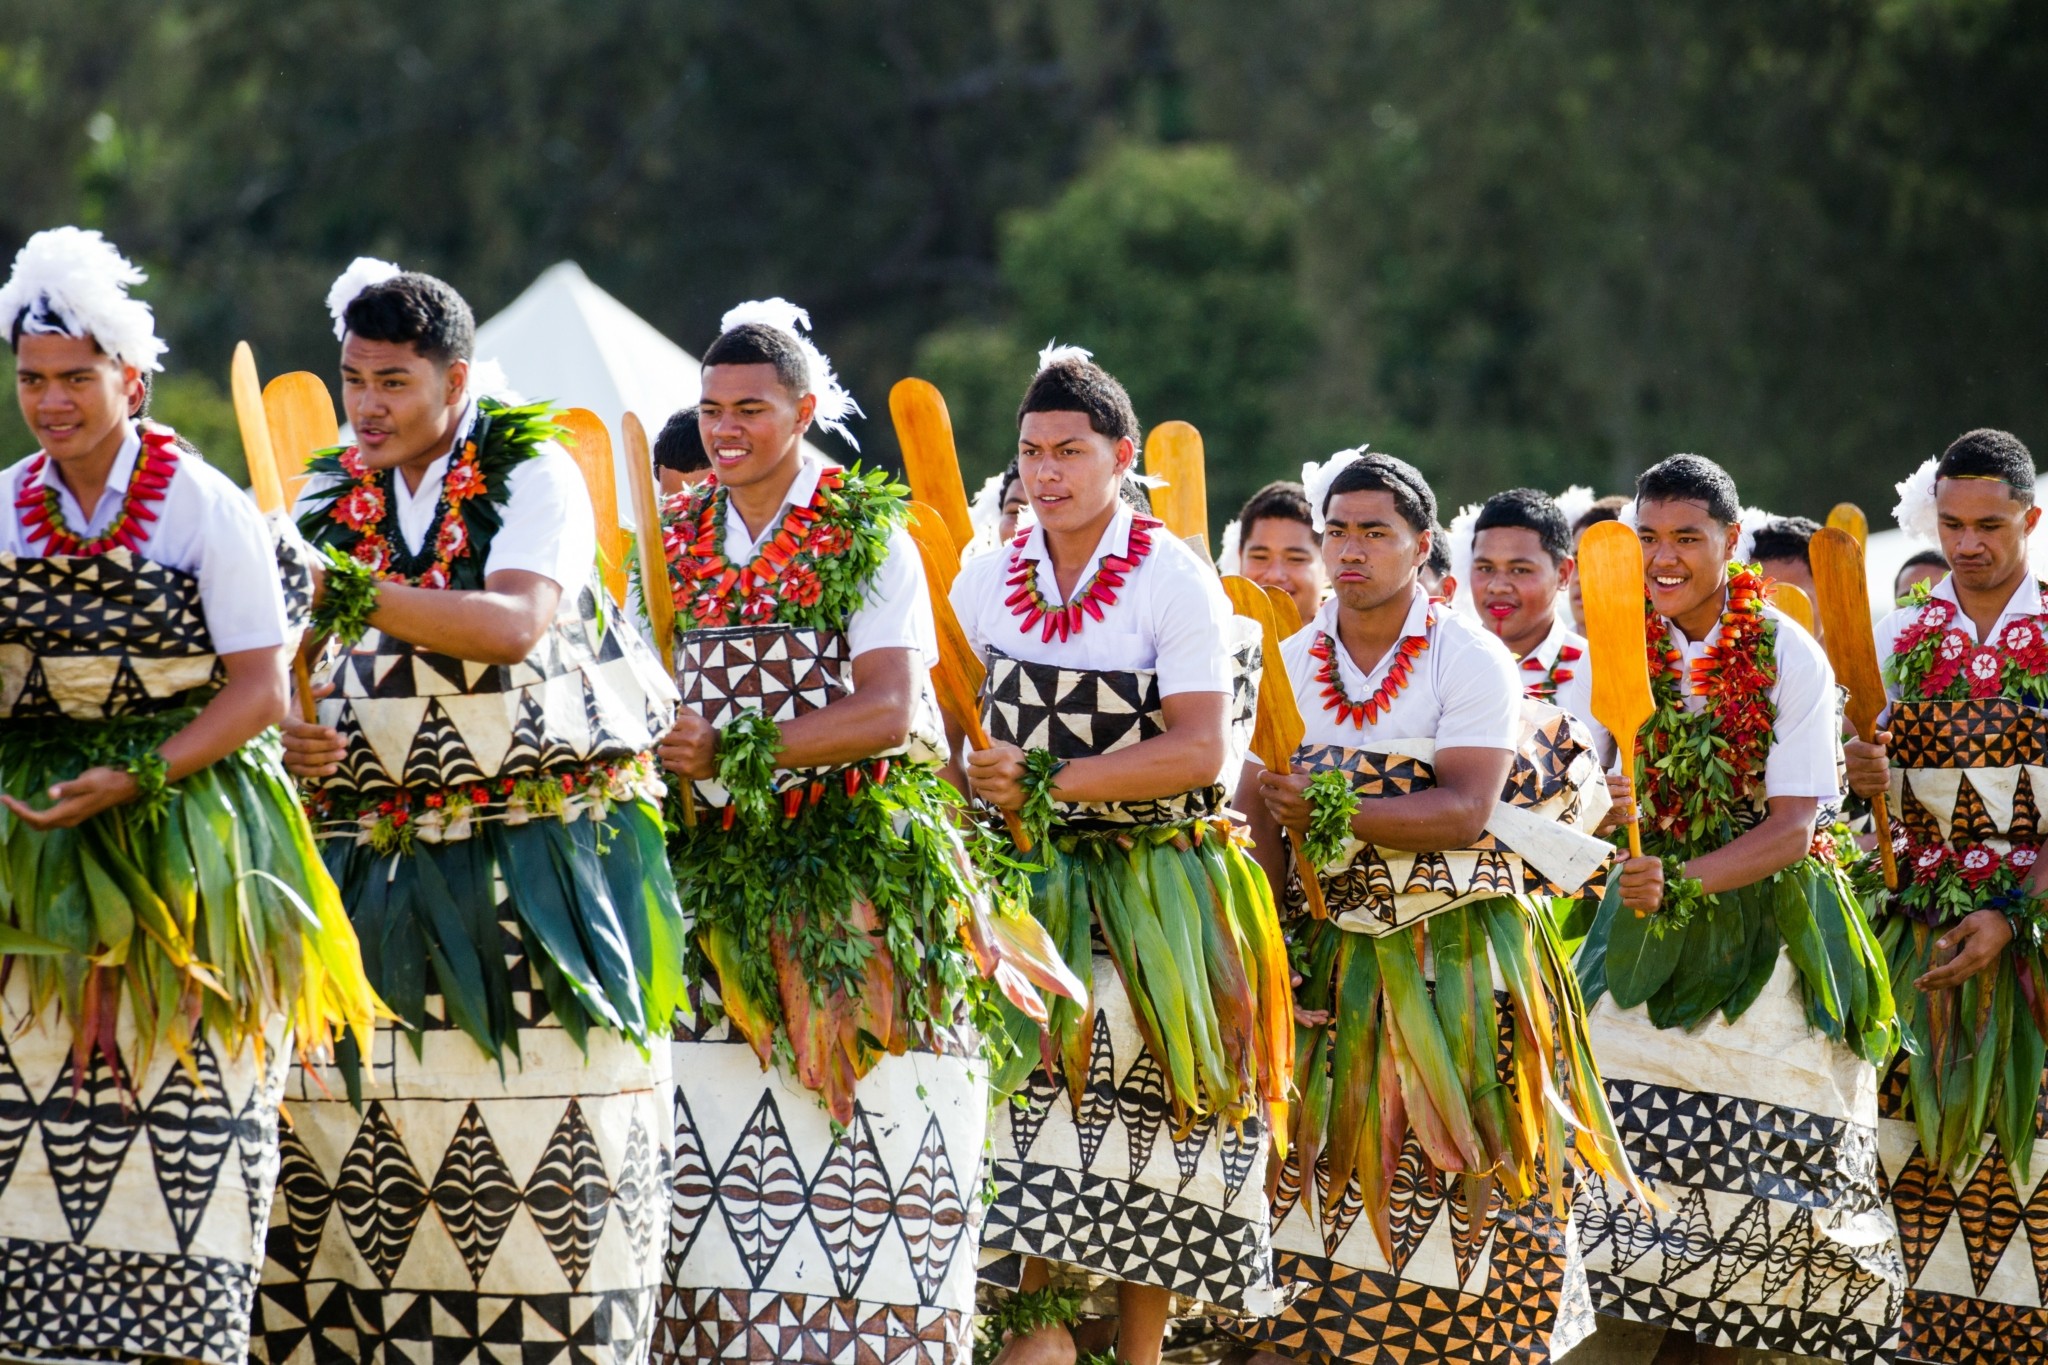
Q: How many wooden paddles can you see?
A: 14